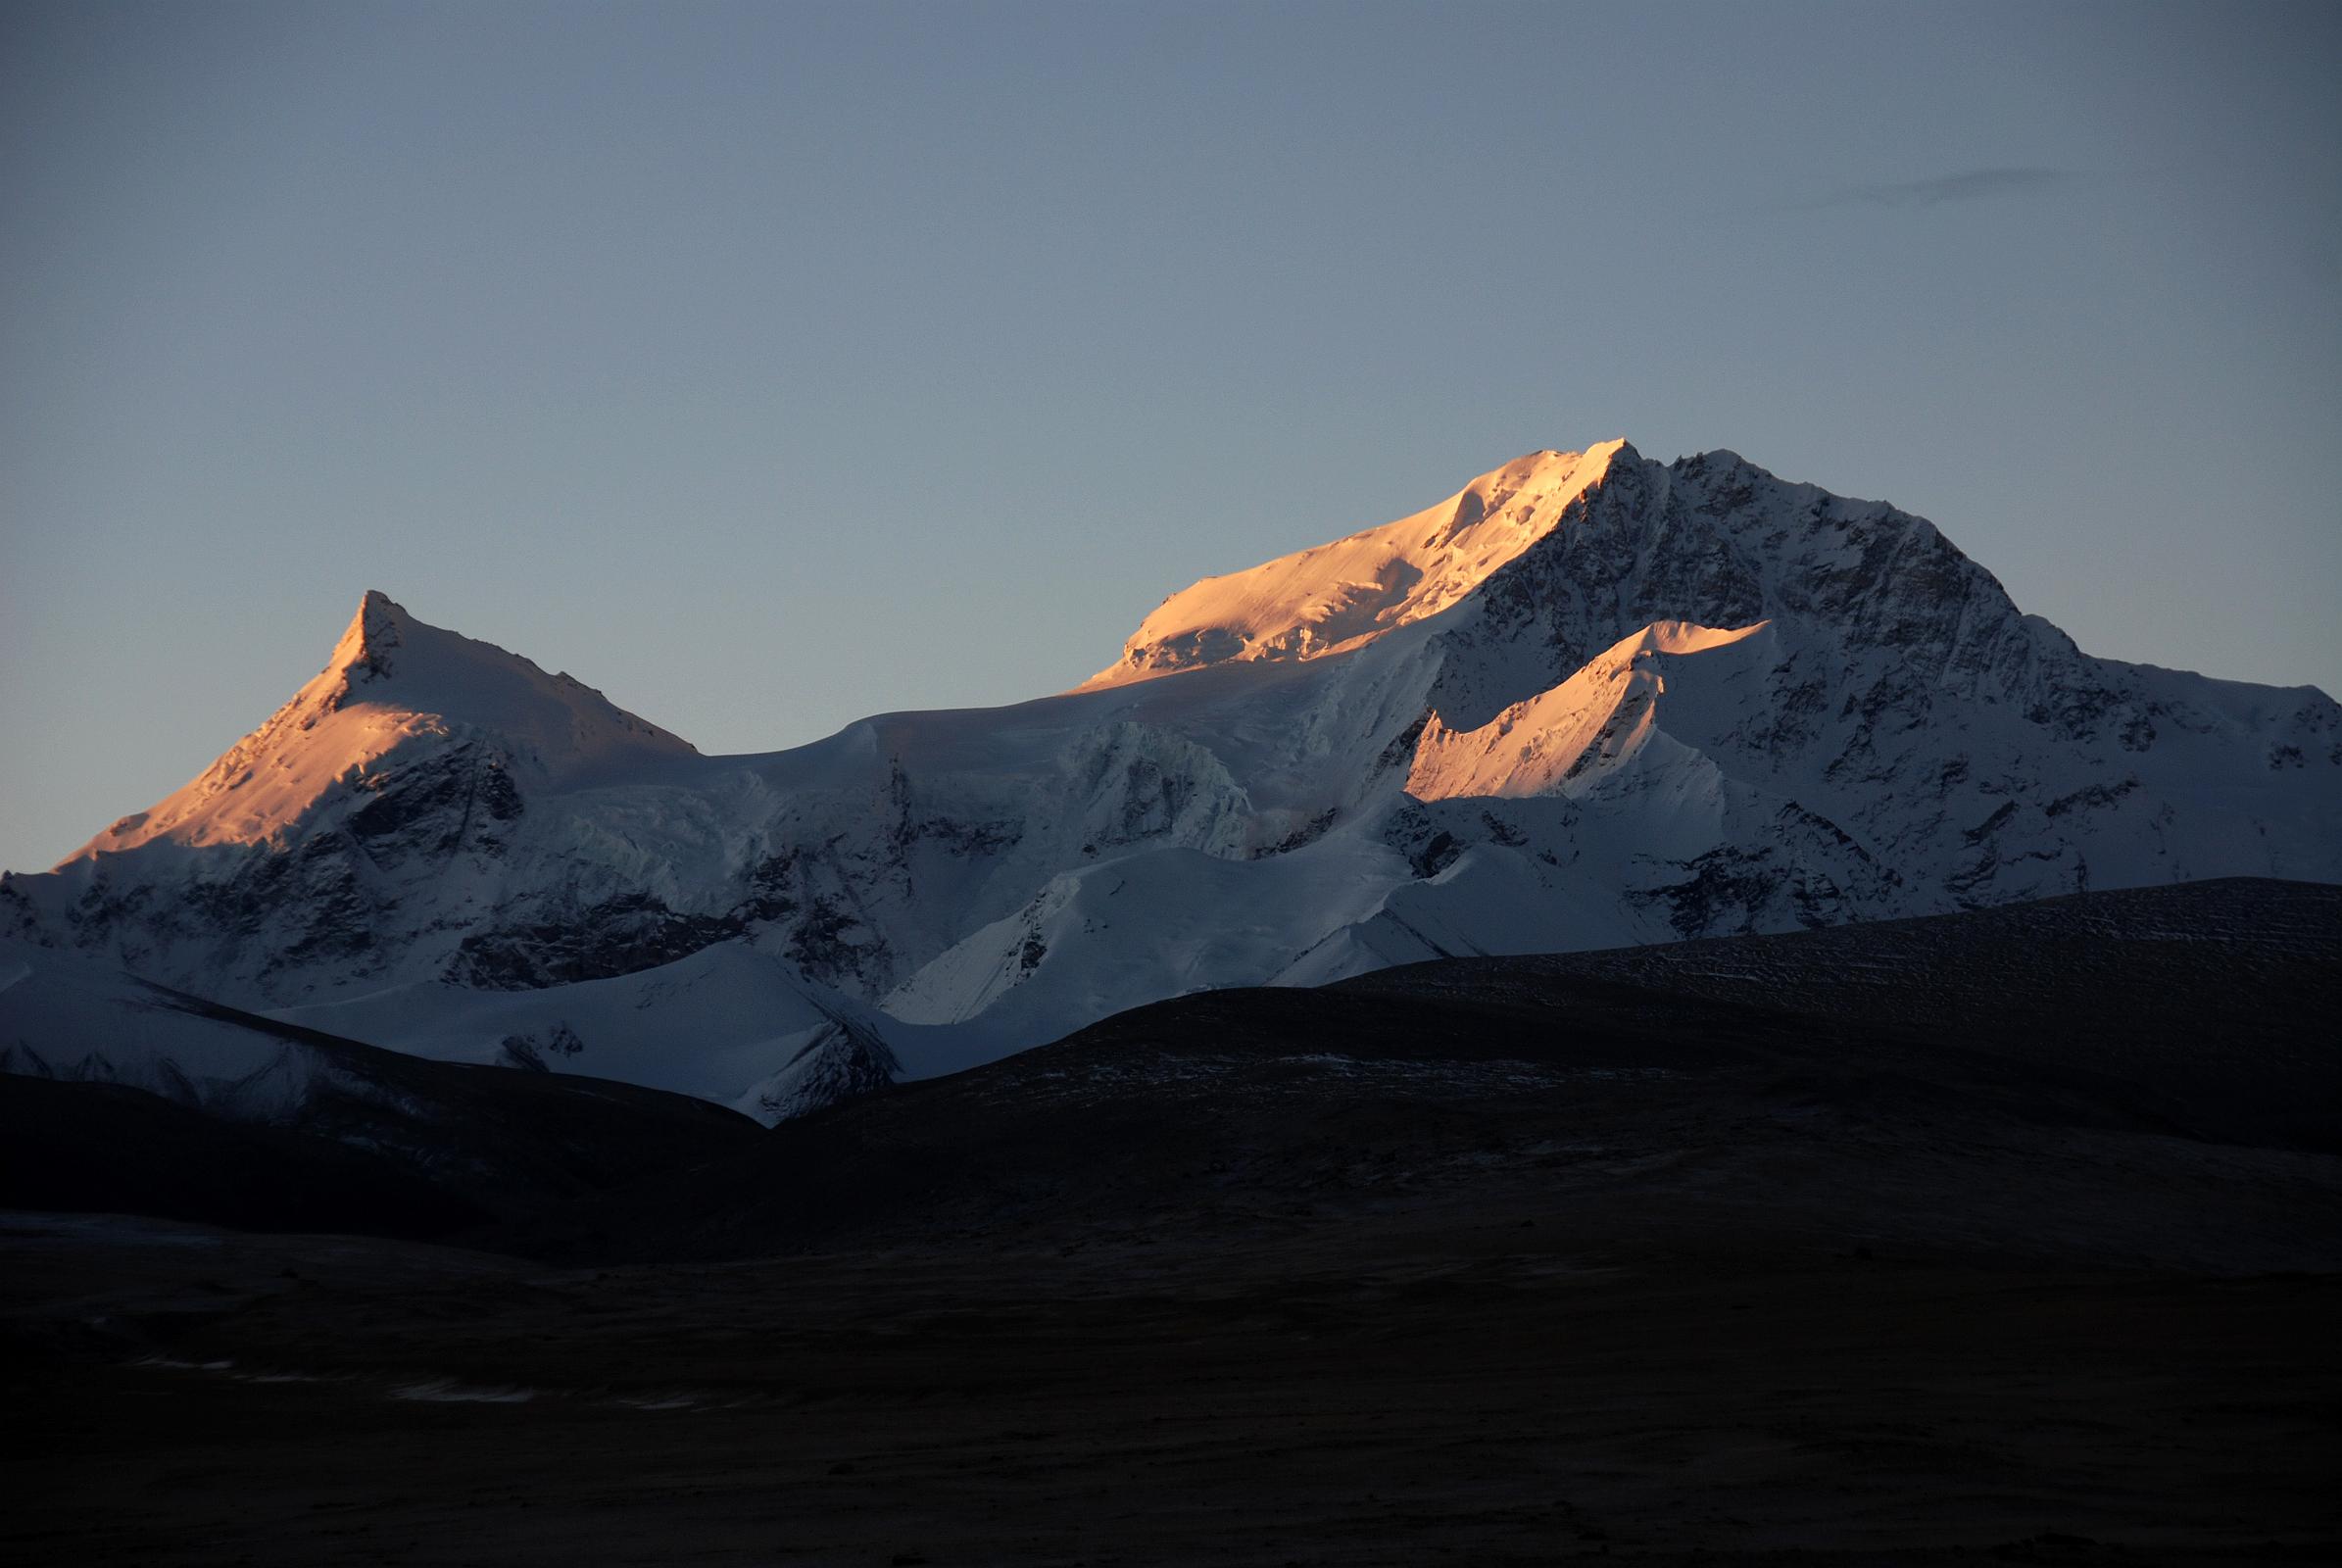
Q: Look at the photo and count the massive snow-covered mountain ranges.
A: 2